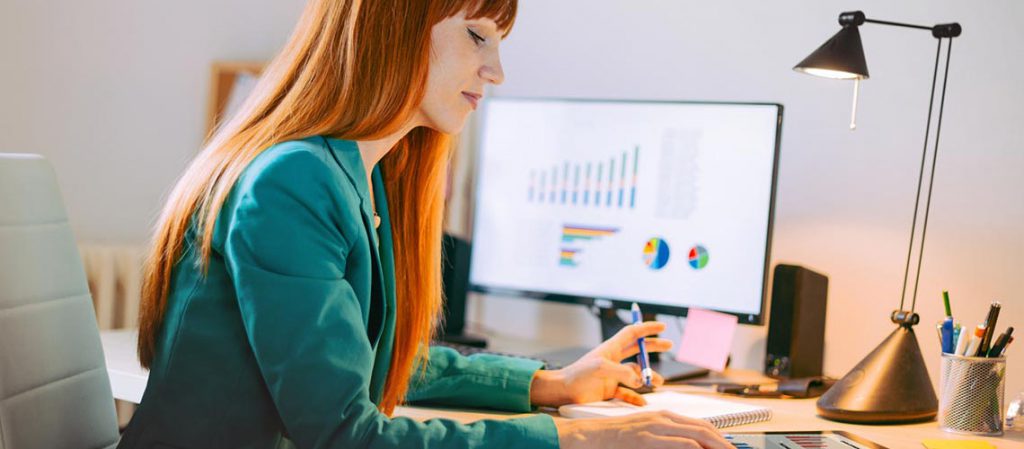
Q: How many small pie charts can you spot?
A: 2